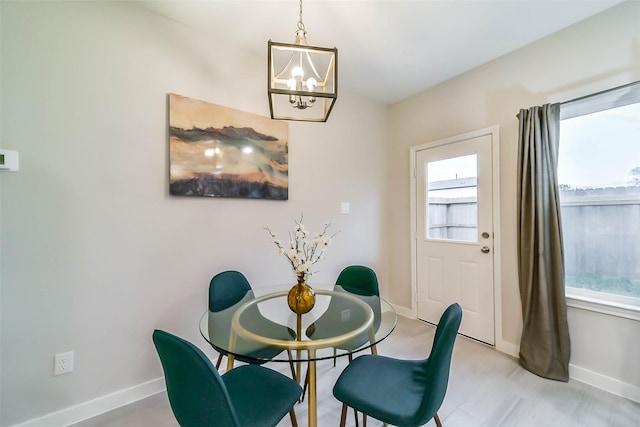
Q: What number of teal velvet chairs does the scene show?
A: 4